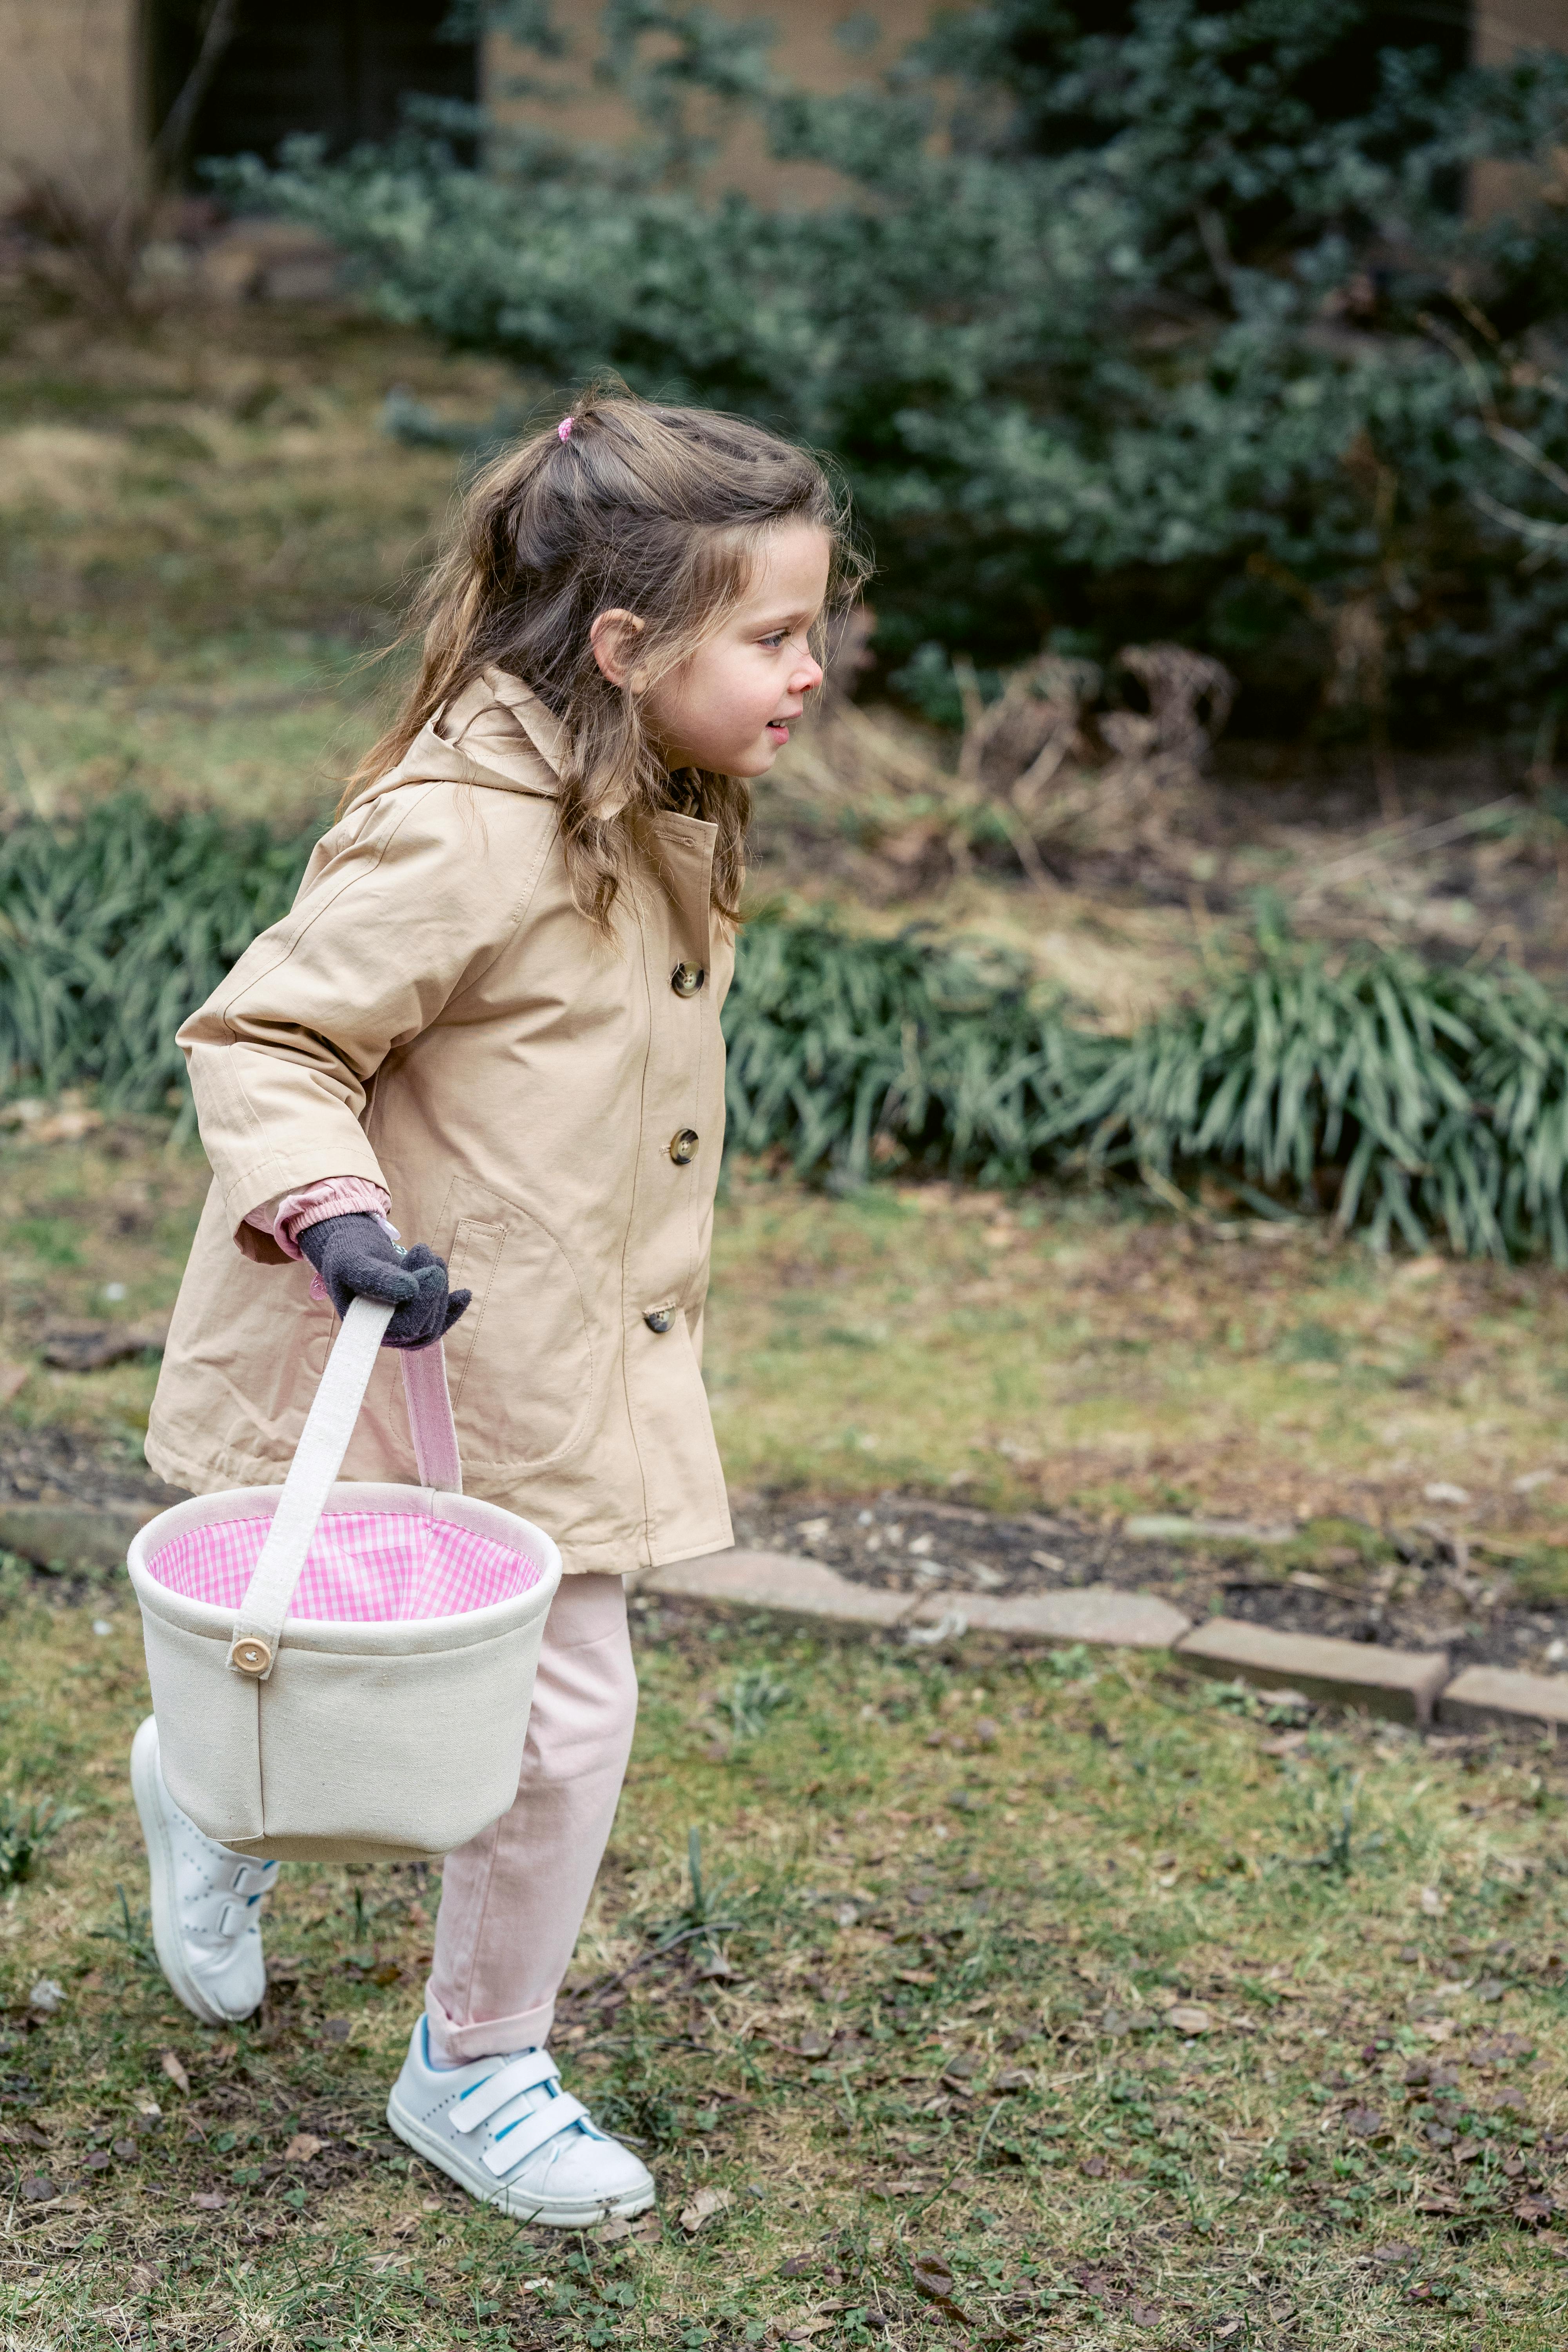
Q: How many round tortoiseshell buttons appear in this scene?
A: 3